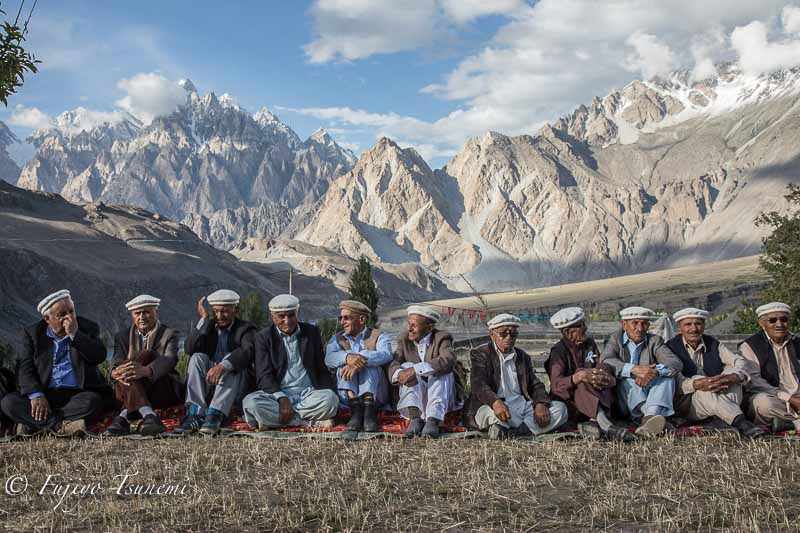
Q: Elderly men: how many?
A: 11